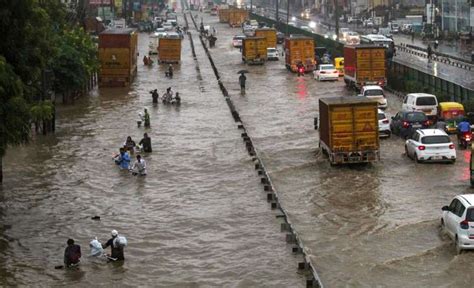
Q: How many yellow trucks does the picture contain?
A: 9